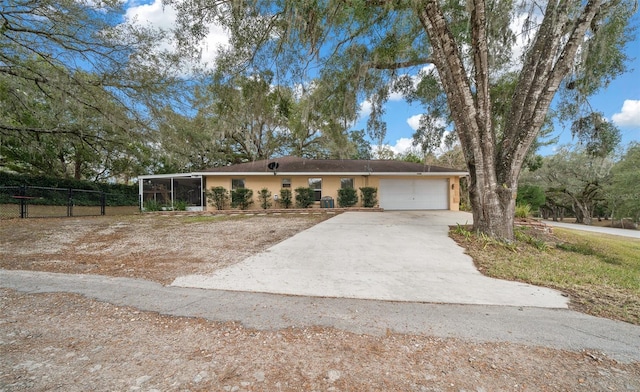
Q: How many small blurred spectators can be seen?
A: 0